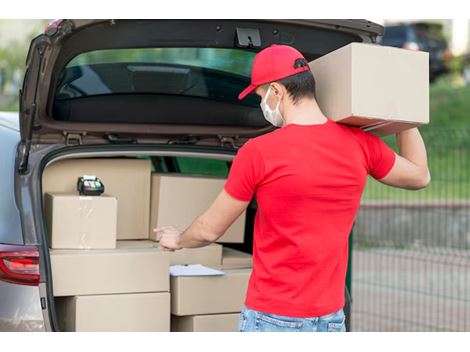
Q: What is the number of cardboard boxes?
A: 10